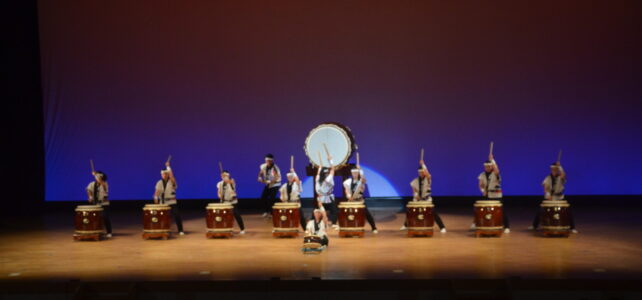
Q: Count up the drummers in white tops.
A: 11